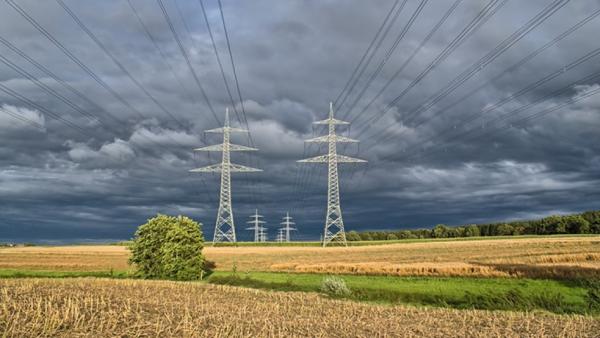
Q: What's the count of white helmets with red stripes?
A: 0